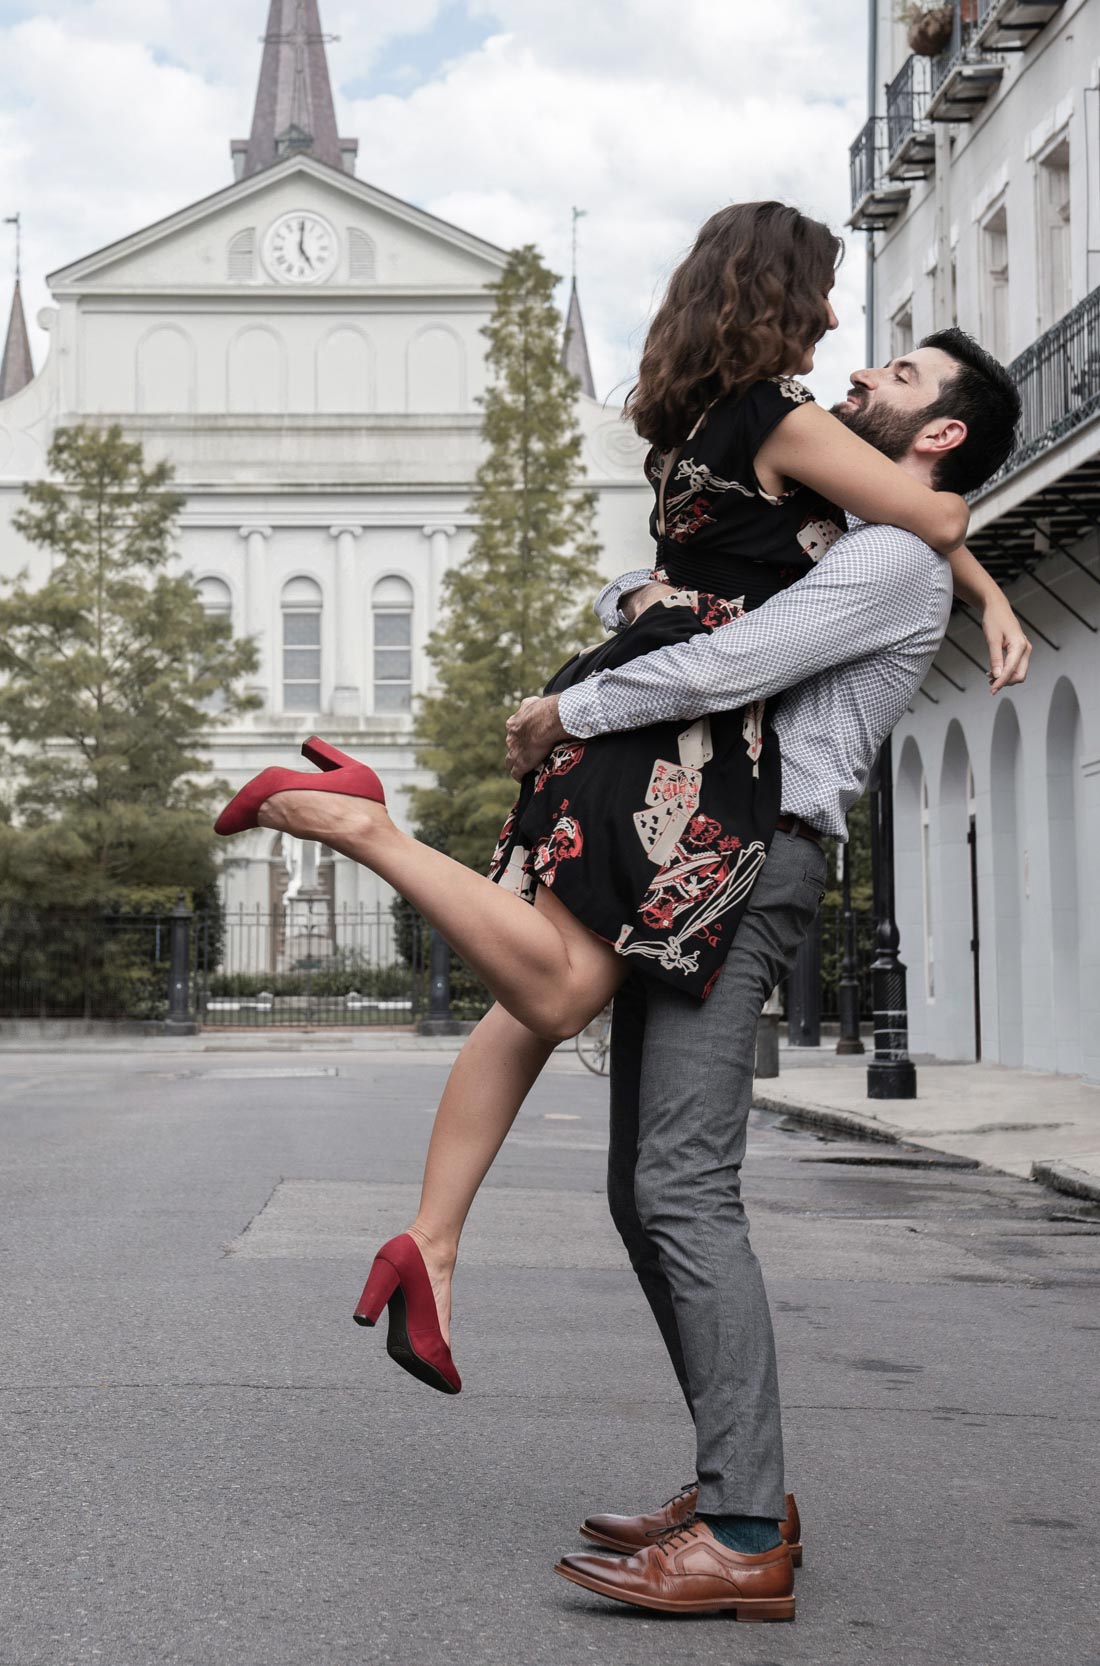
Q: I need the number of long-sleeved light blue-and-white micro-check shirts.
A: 1